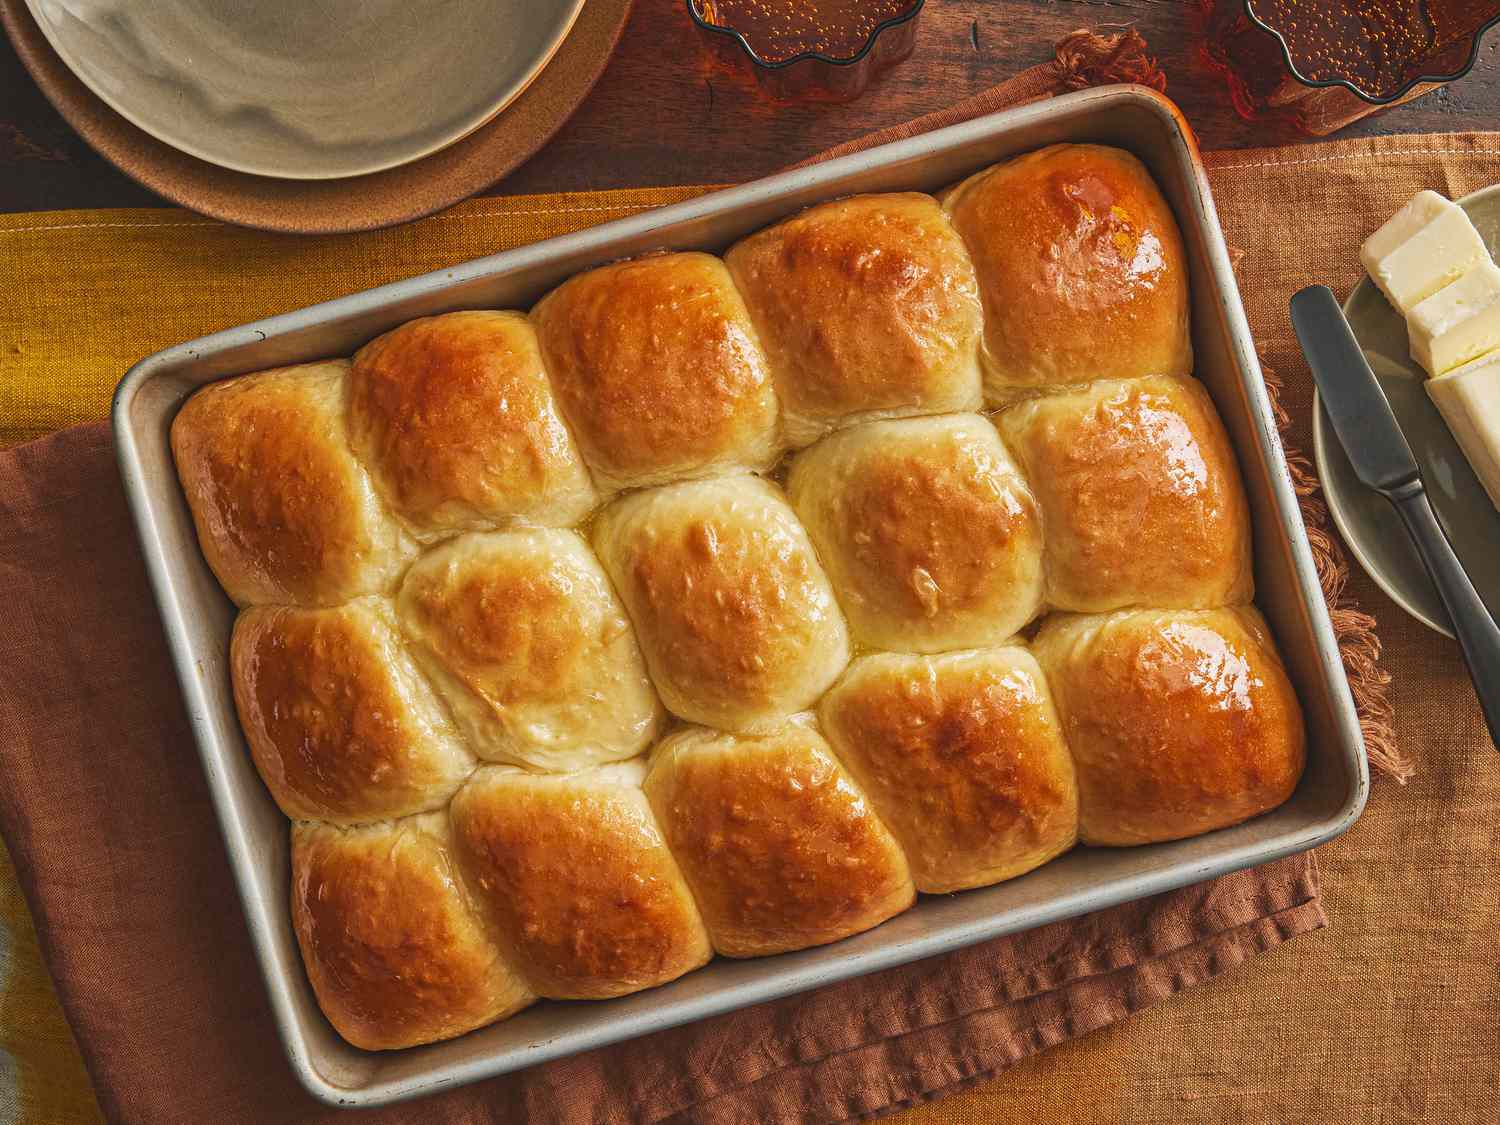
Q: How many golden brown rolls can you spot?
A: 15